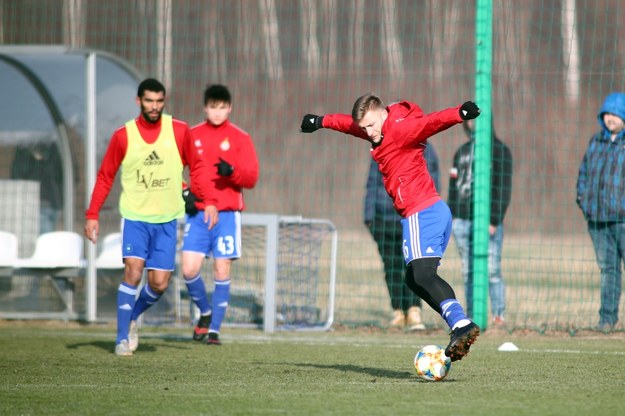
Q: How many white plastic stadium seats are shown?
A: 3